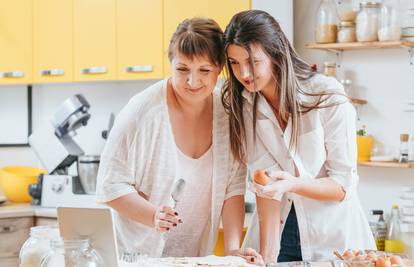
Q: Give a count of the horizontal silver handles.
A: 4